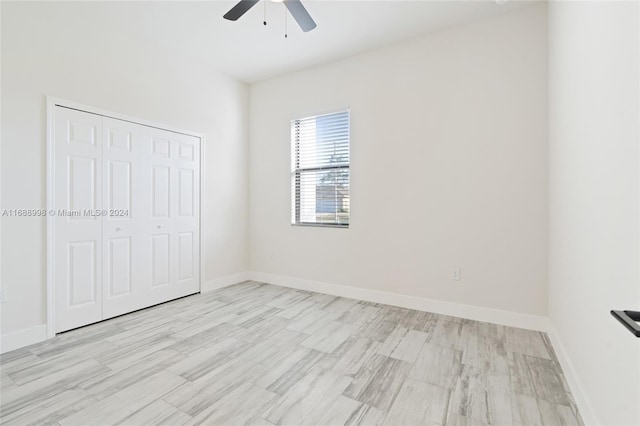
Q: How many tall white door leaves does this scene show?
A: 4